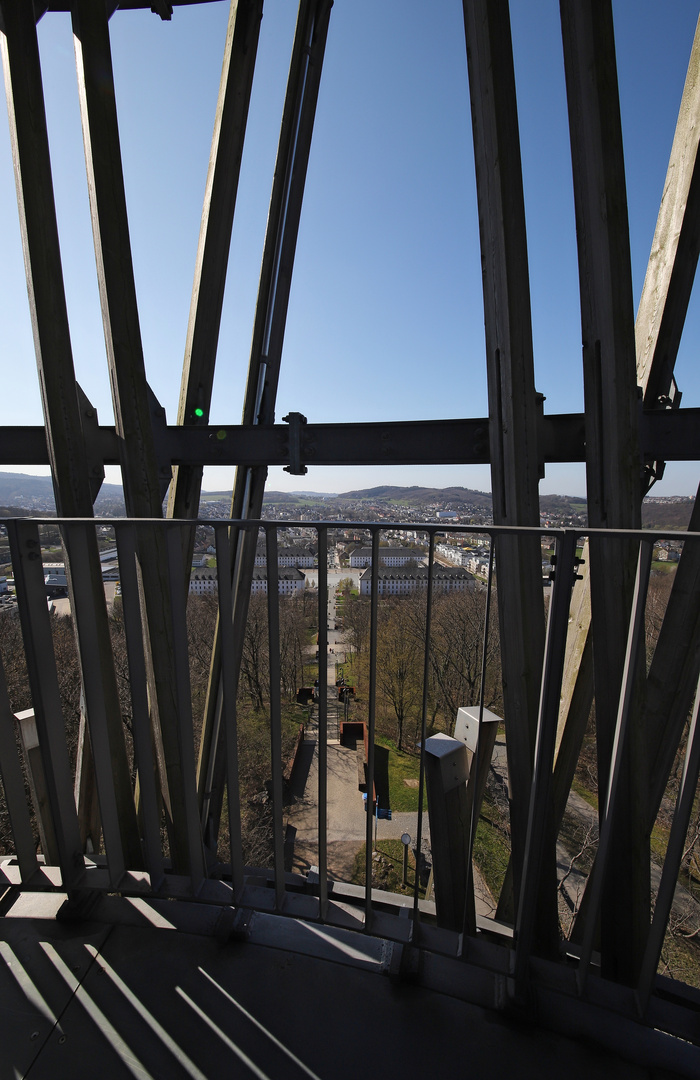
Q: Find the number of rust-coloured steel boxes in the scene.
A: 3